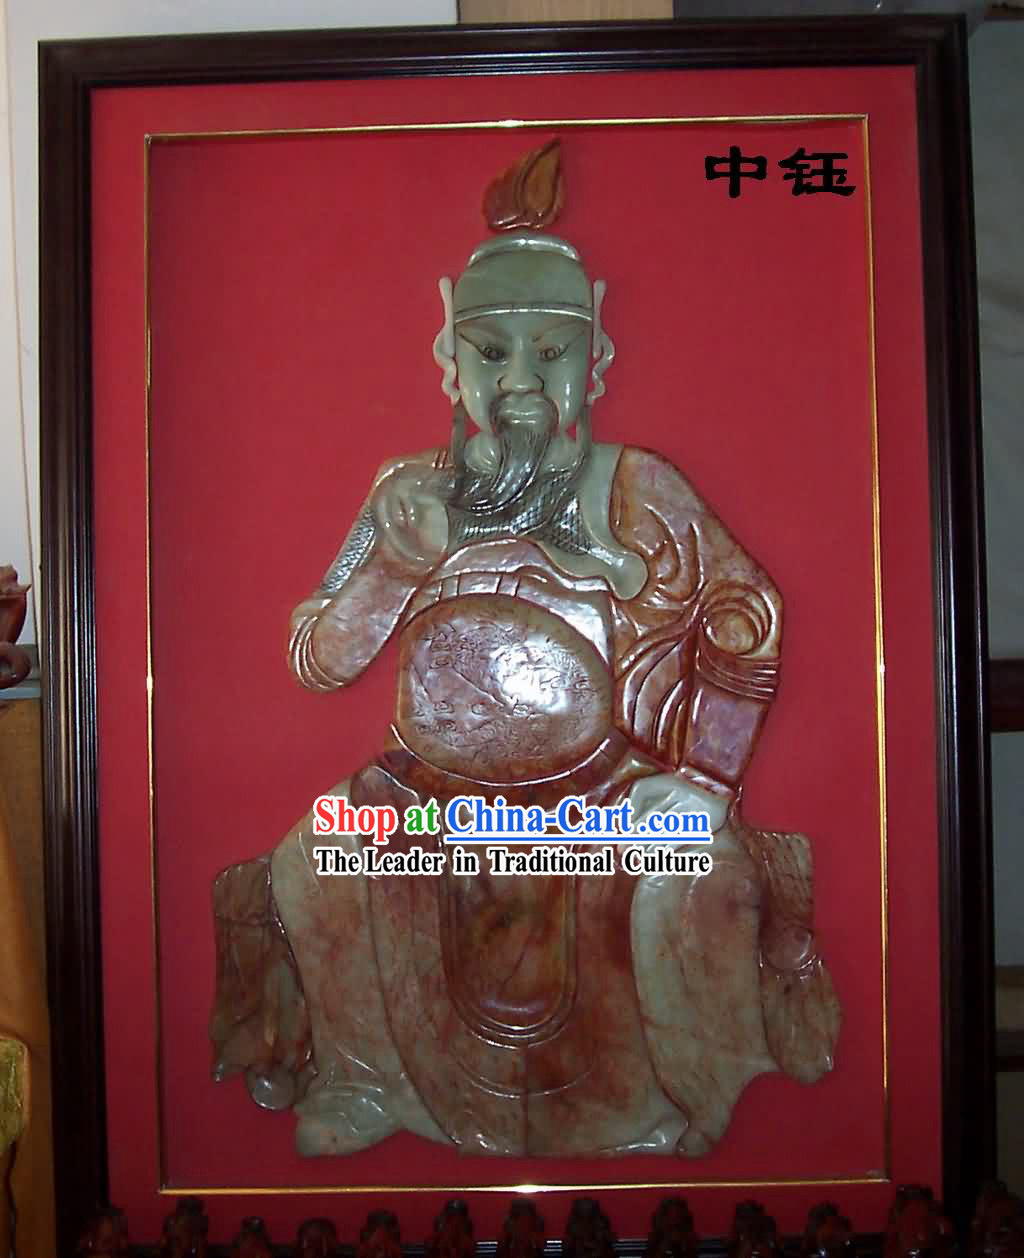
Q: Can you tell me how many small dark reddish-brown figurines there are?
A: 13